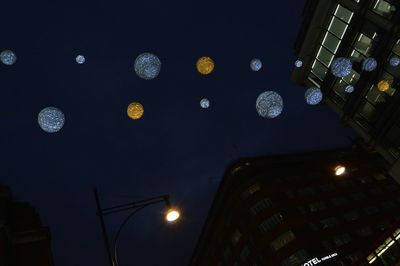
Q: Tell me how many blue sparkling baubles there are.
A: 13